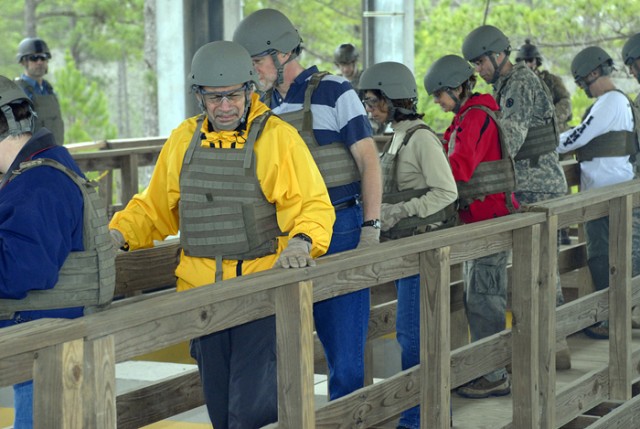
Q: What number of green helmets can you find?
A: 11